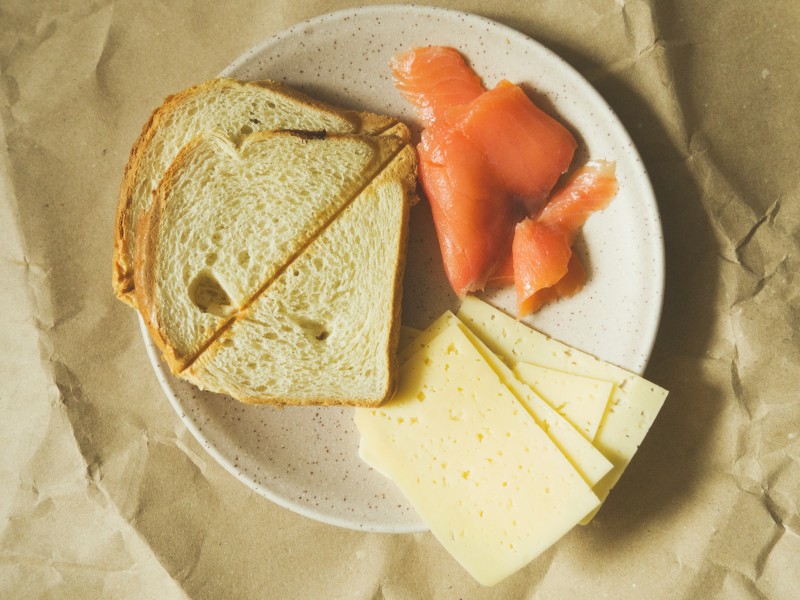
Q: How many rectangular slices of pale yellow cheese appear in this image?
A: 4